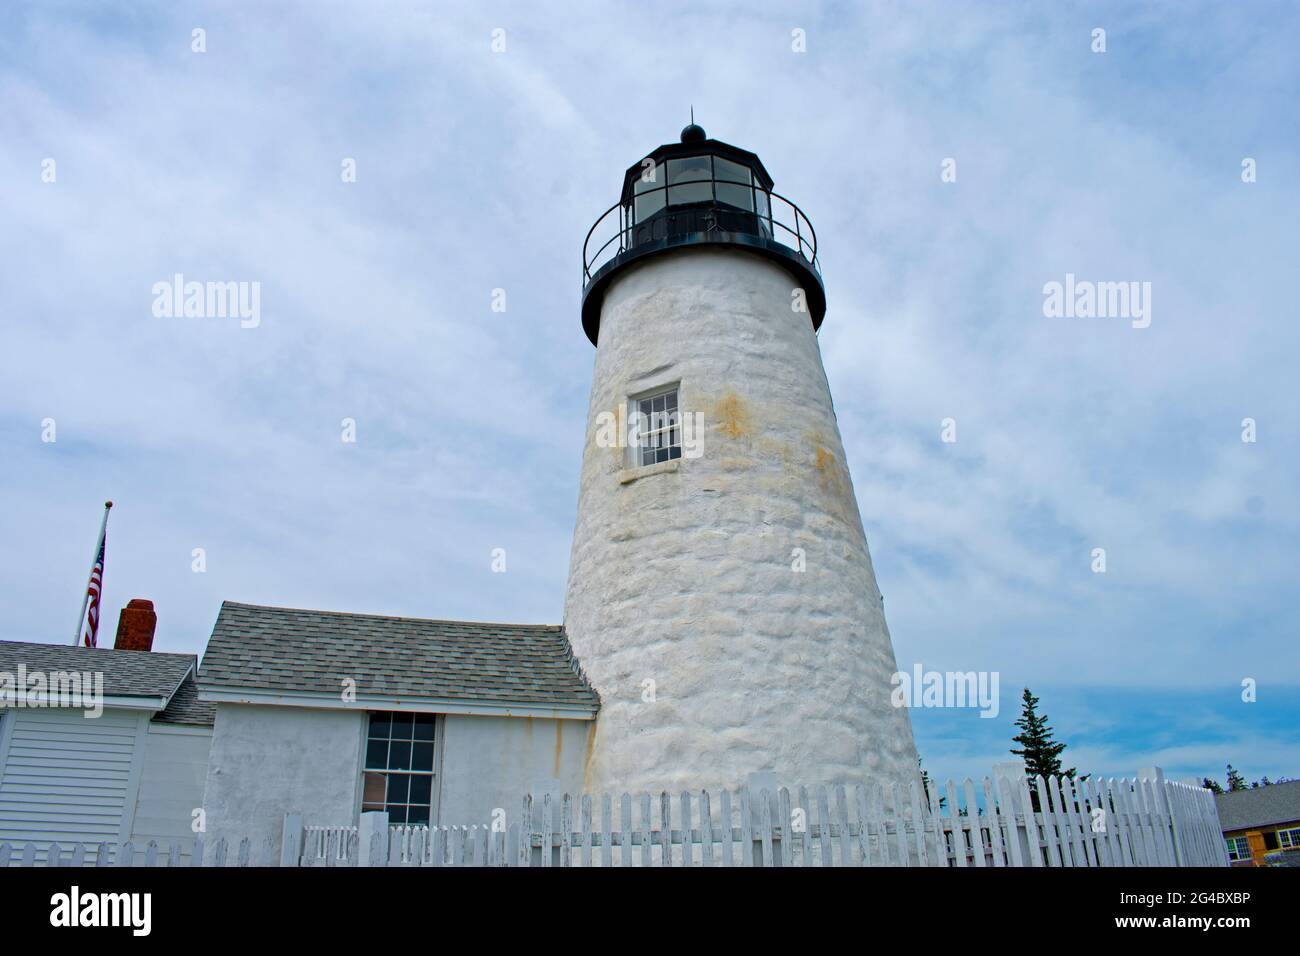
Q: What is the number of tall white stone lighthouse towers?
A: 1